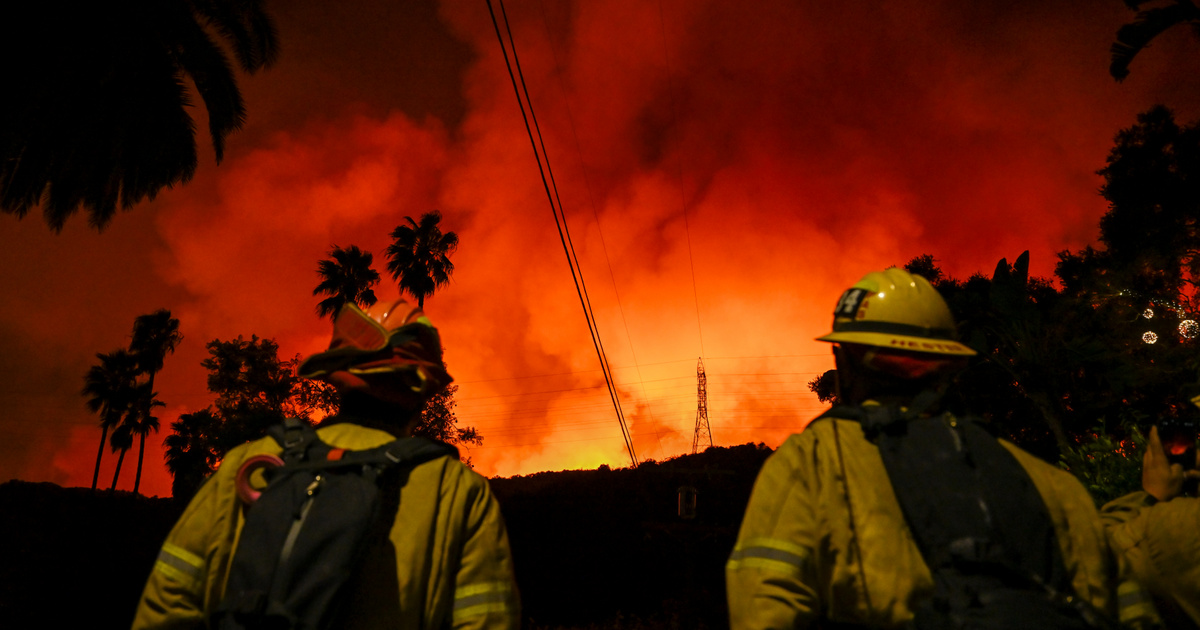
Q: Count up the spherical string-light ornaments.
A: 3